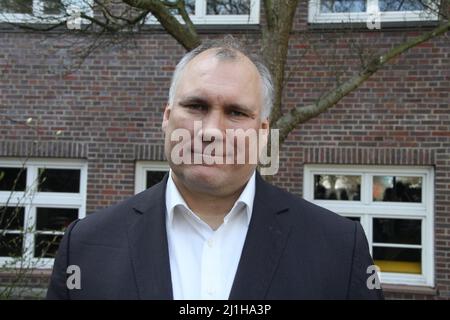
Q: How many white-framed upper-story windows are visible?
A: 3